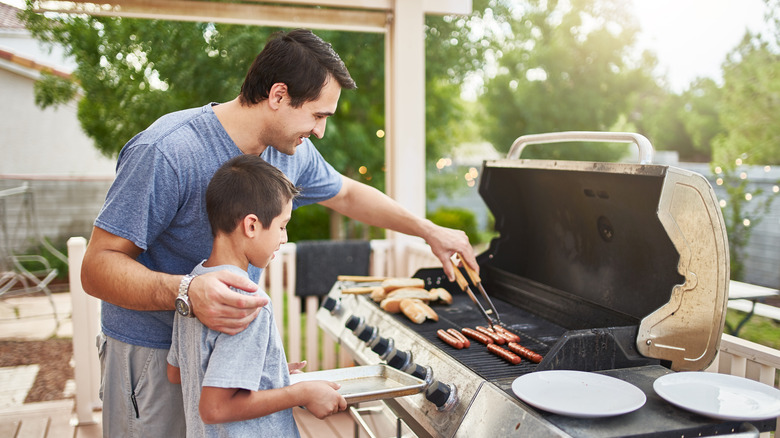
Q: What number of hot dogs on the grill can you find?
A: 8